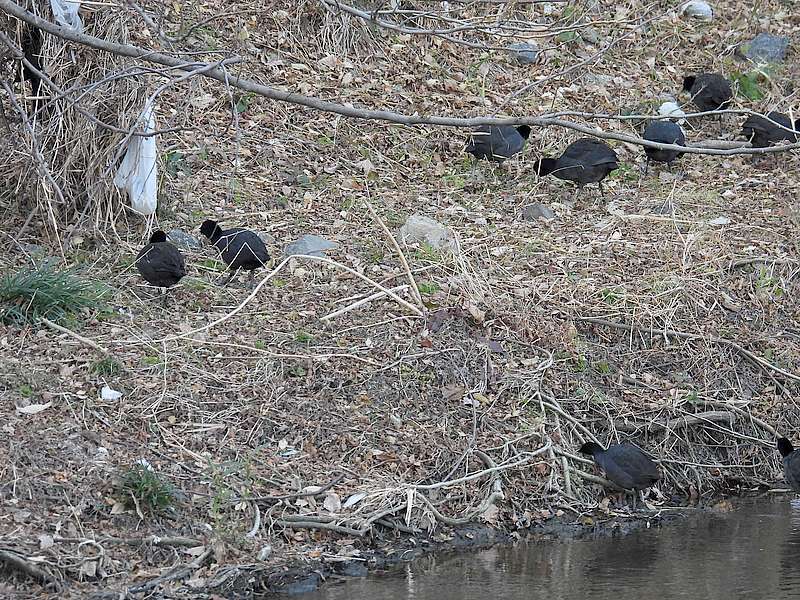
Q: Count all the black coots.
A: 9